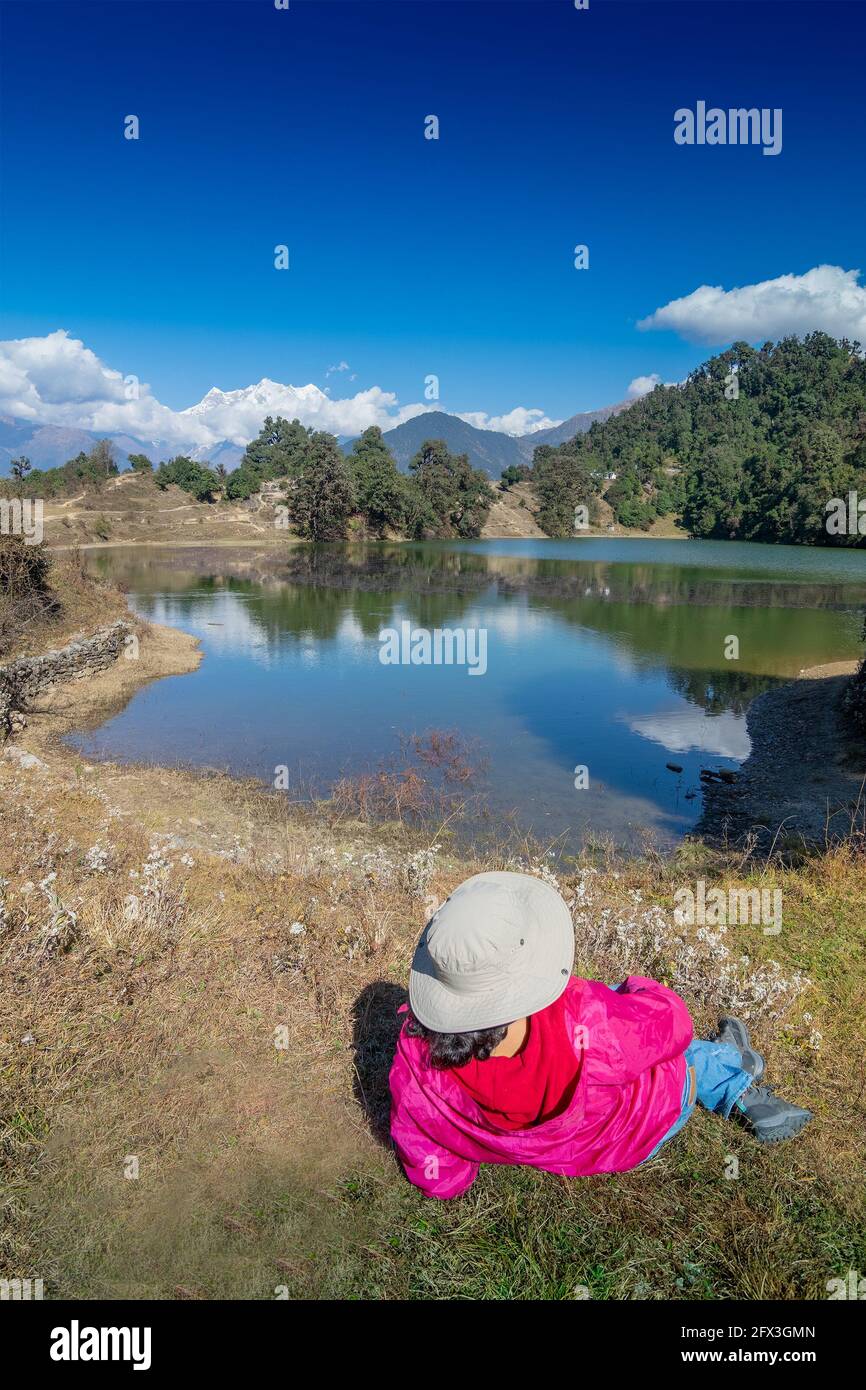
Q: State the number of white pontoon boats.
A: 0